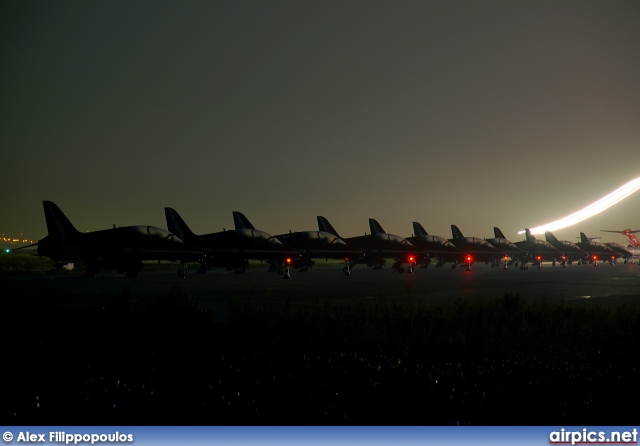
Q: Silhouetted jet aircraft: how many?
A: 11